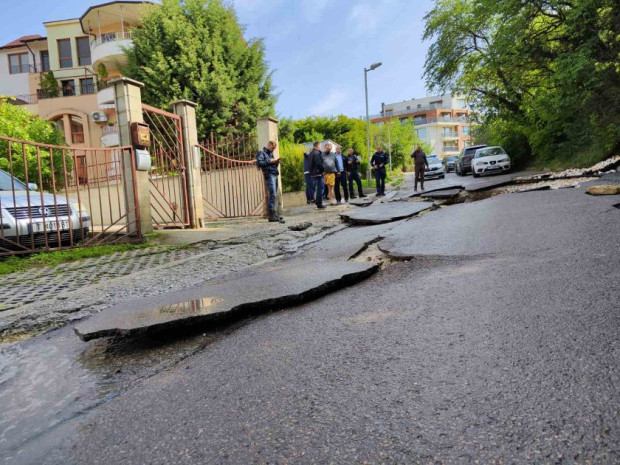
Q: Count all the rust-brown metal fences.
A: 3